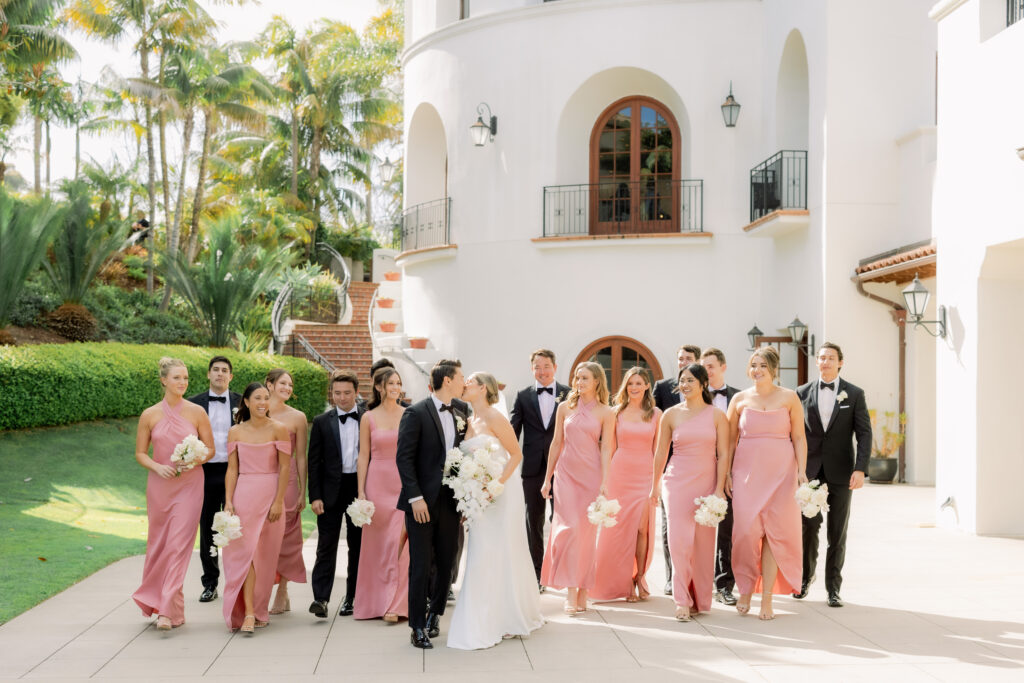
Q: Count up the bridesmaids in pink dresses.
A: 8